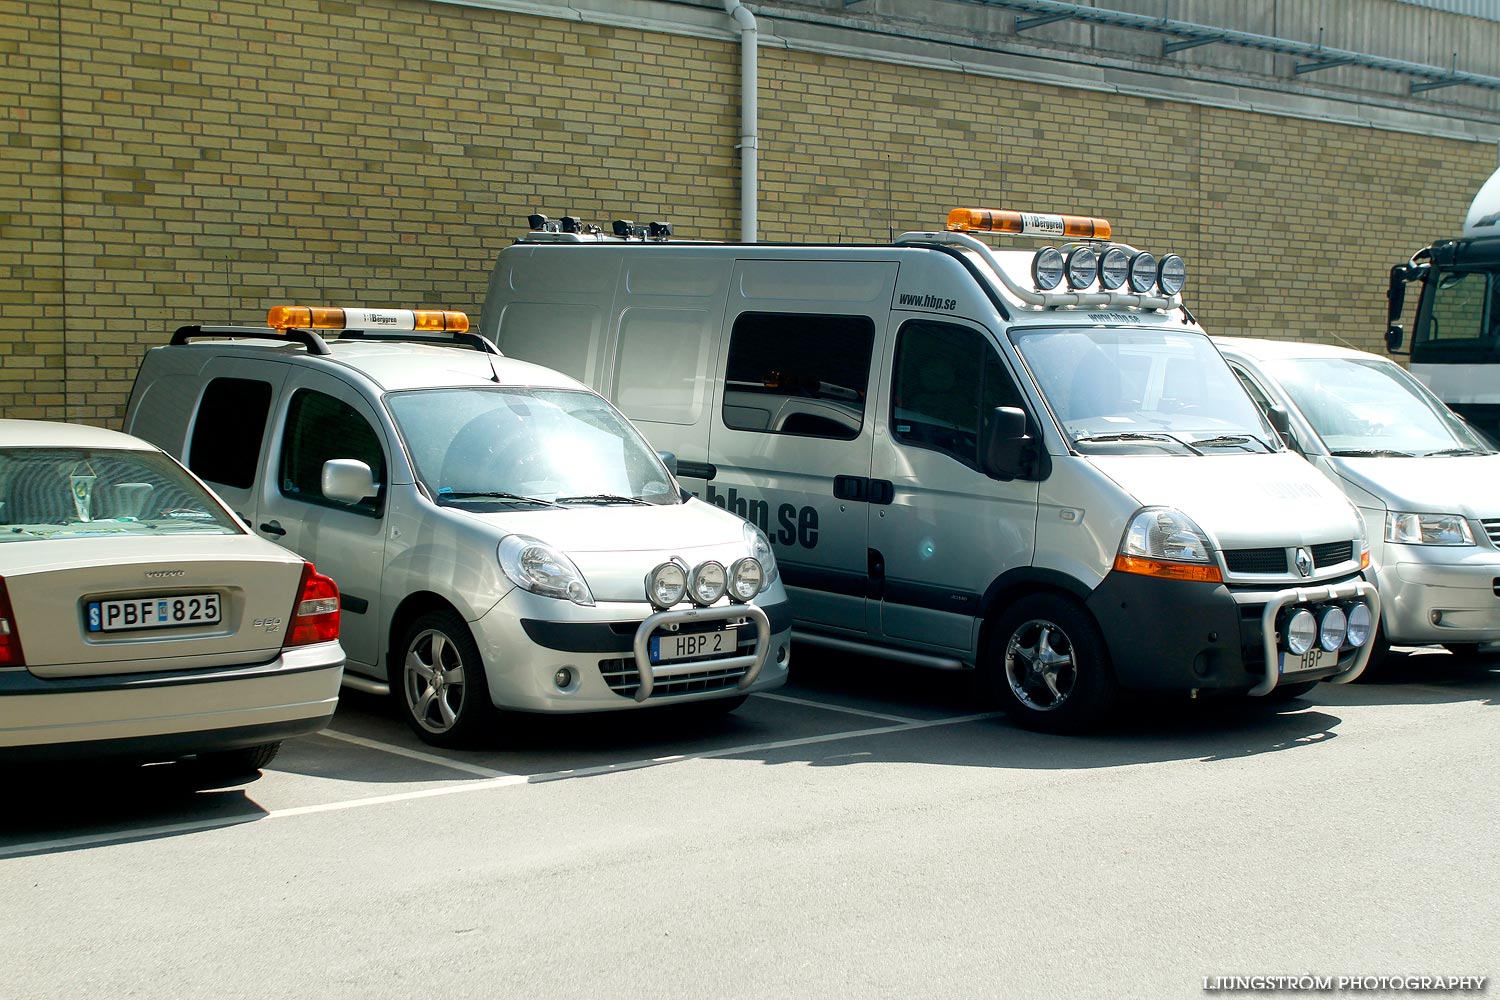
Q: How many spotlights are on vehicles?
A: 11